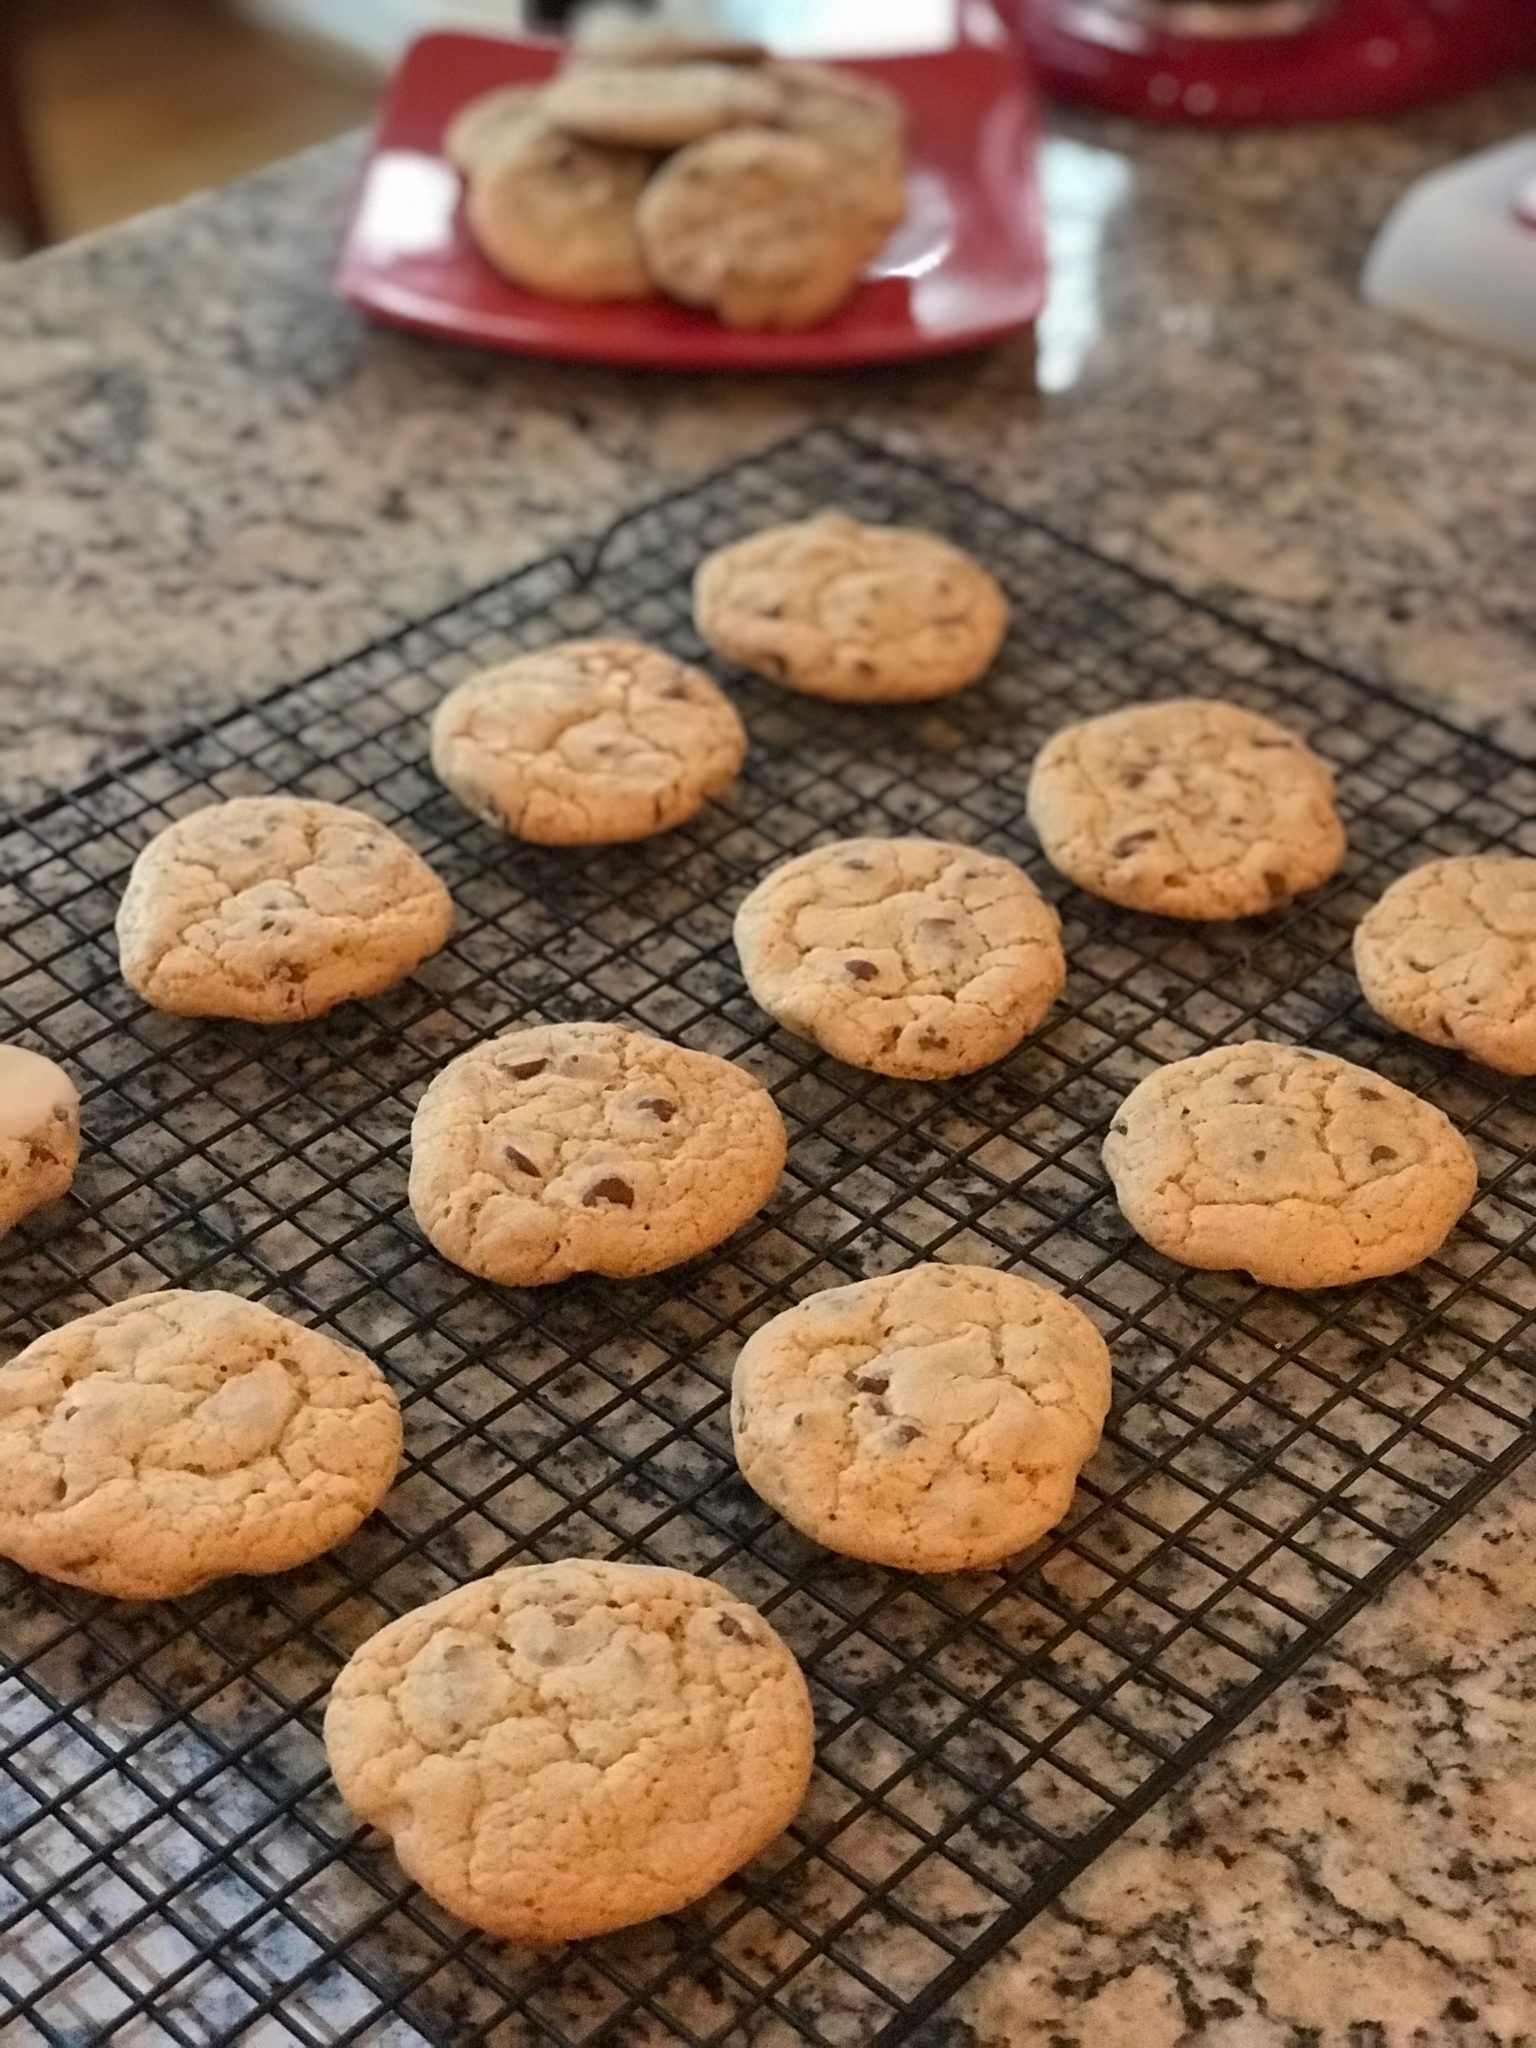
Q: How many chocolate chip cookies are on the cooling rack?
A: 12